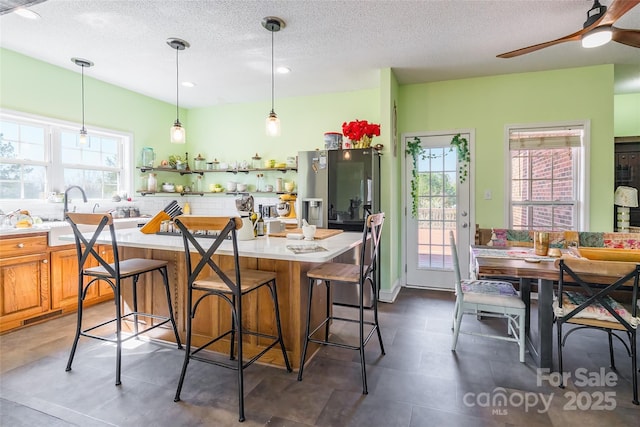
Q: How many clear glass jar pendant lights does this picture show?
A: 3